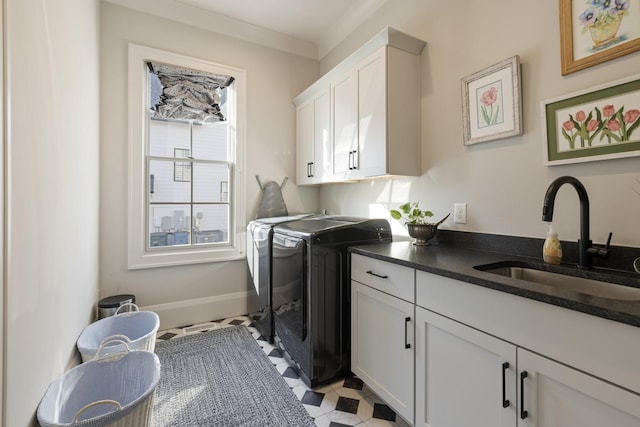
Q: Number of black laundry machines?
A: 2